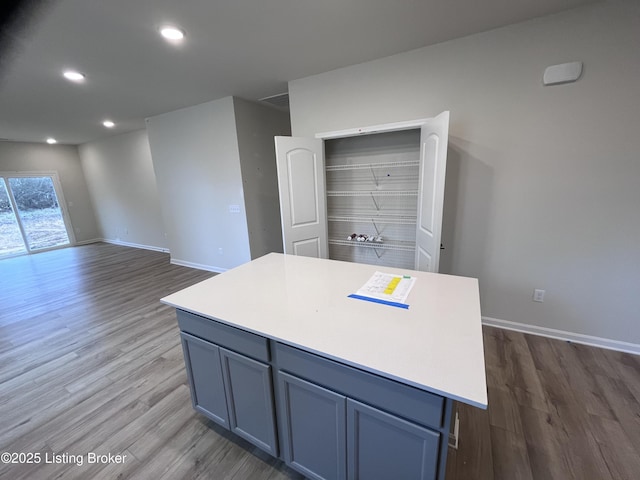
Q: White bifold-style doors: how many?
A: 2